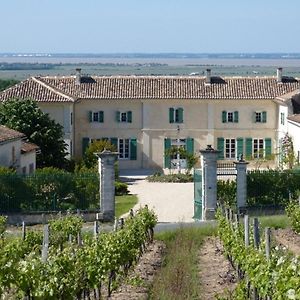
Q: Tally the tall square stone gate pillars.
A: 3